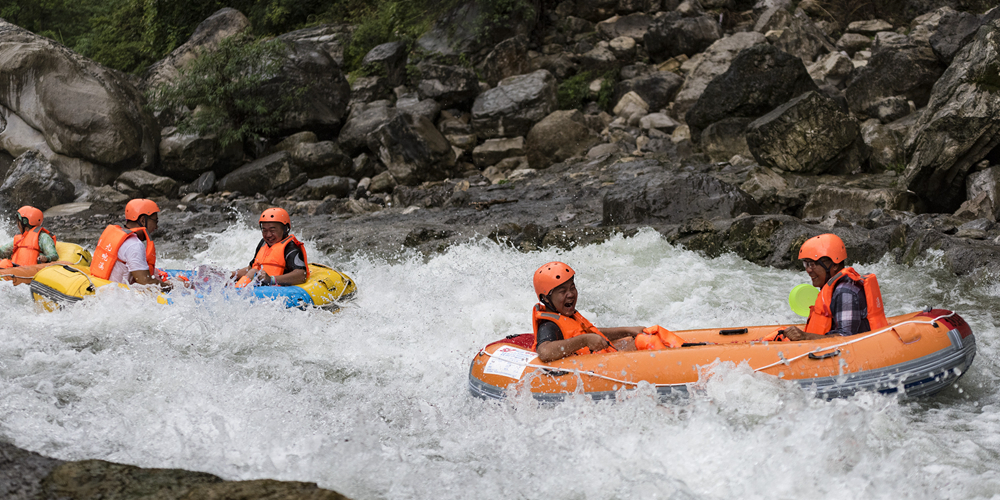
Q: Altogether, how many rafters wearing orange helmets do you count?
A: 5